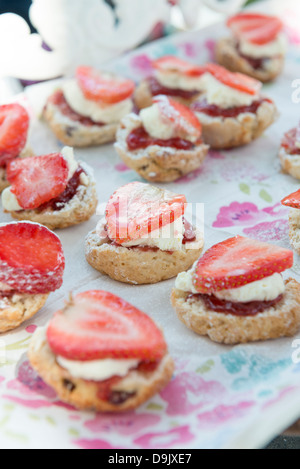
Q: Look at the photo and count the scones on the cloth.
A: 13